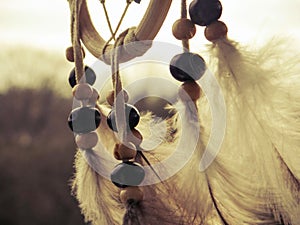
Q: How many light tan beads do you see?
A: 11